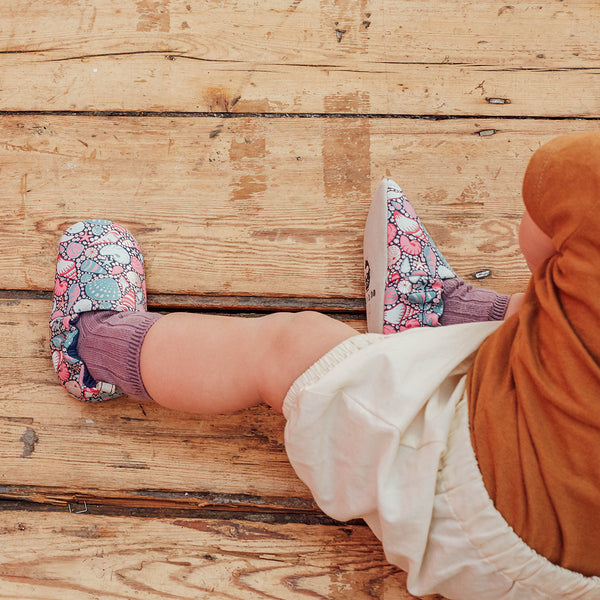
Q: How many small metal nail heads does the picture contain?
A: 3